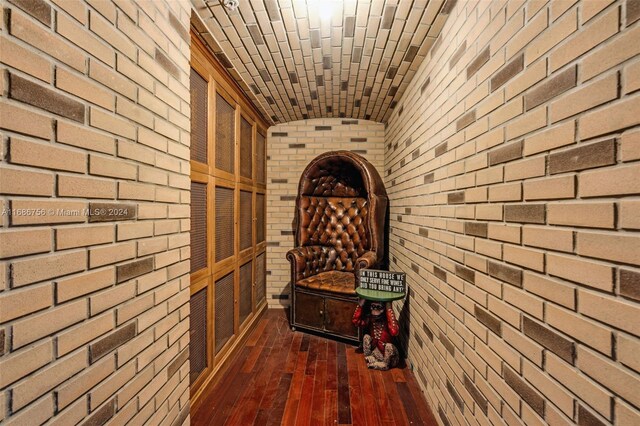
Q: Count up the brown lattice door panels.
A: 12